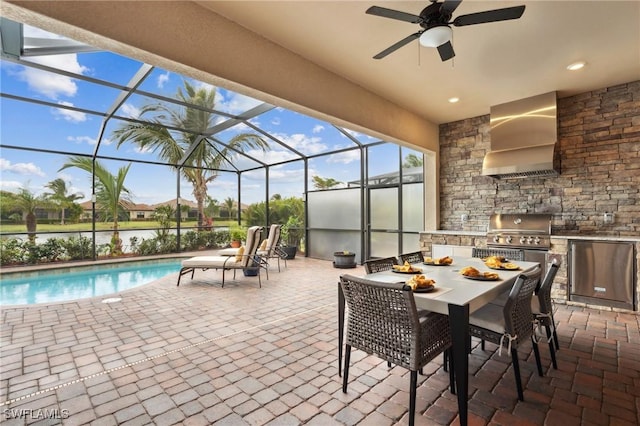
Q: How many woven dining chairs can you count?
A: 6